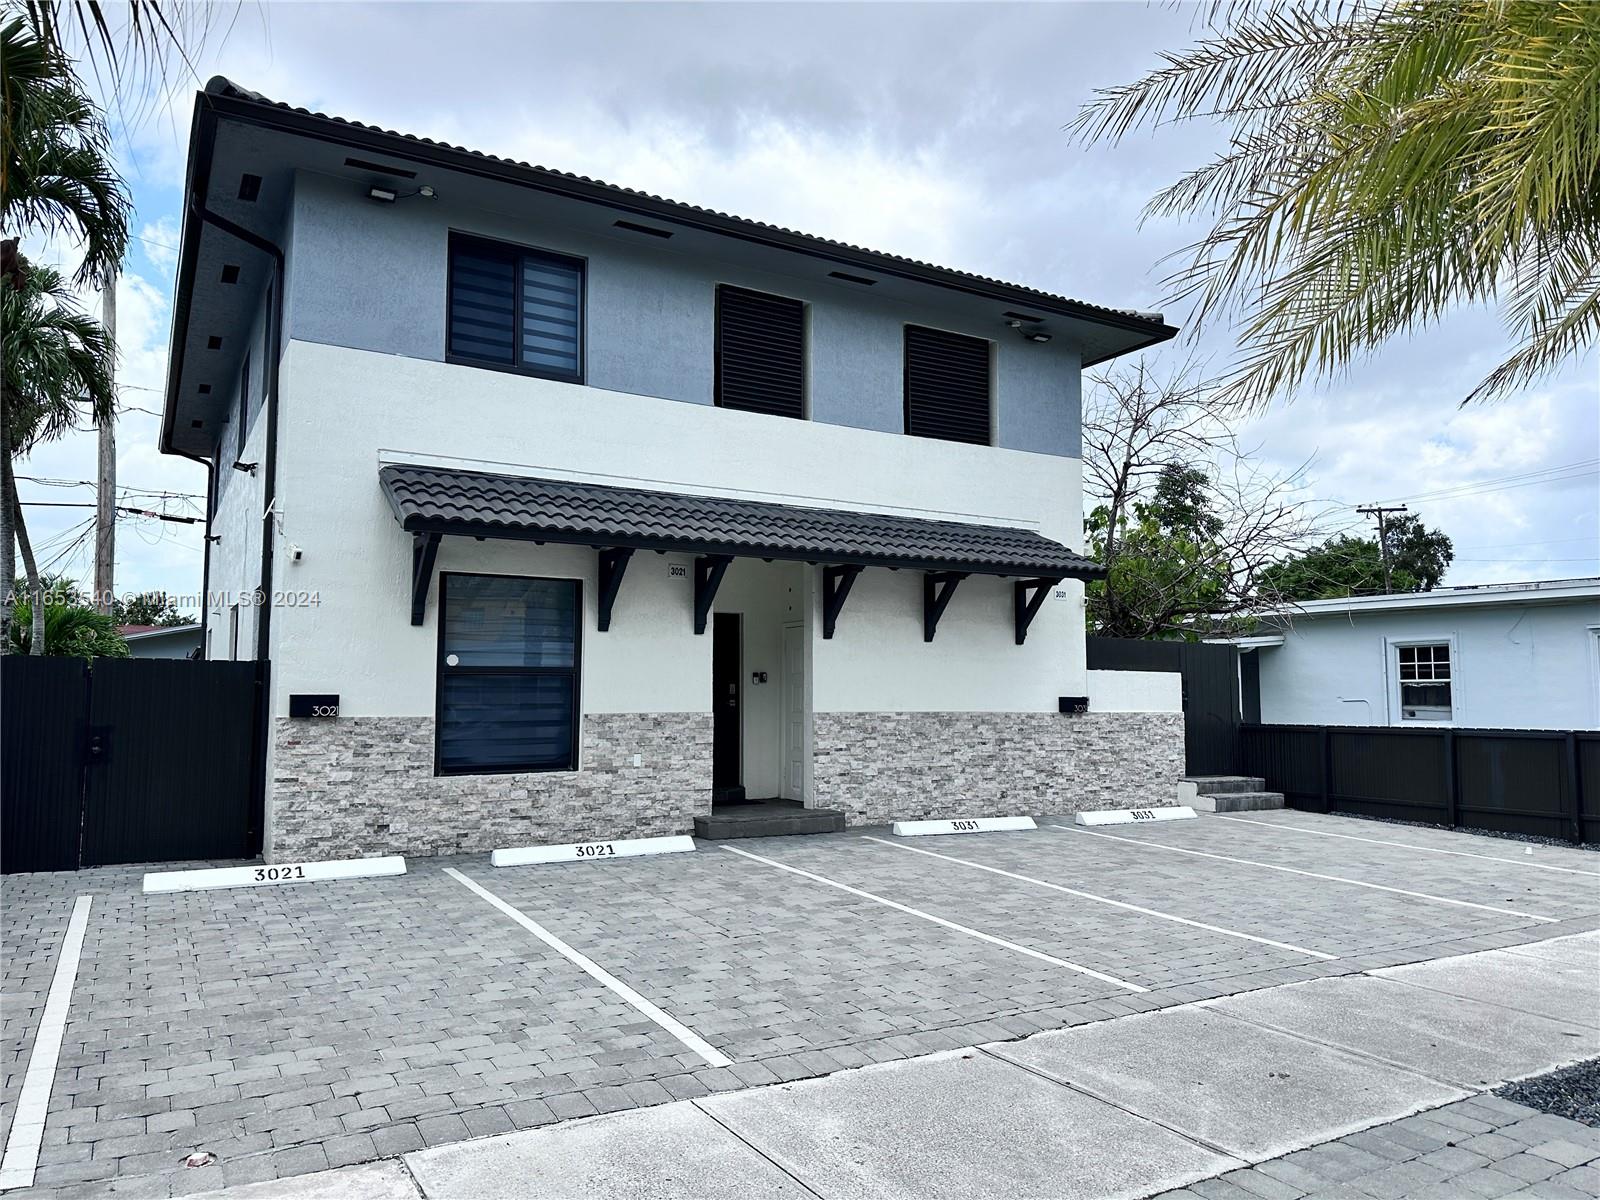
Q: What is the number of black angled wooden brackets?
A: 6